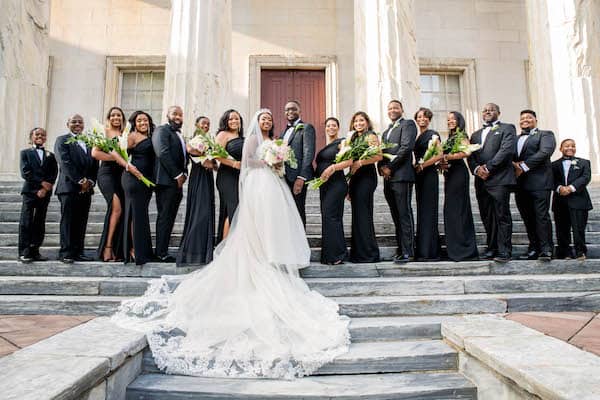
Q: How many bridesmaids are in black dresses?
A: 8